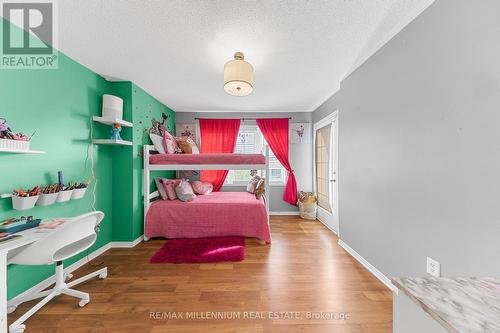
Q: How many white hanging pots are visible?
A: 4